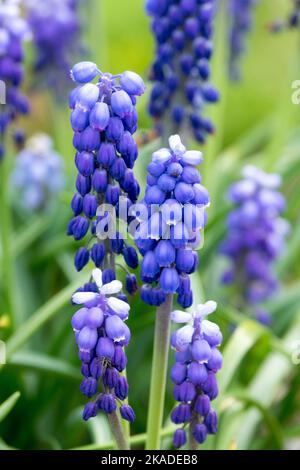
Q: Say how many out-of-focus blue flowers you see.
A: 6